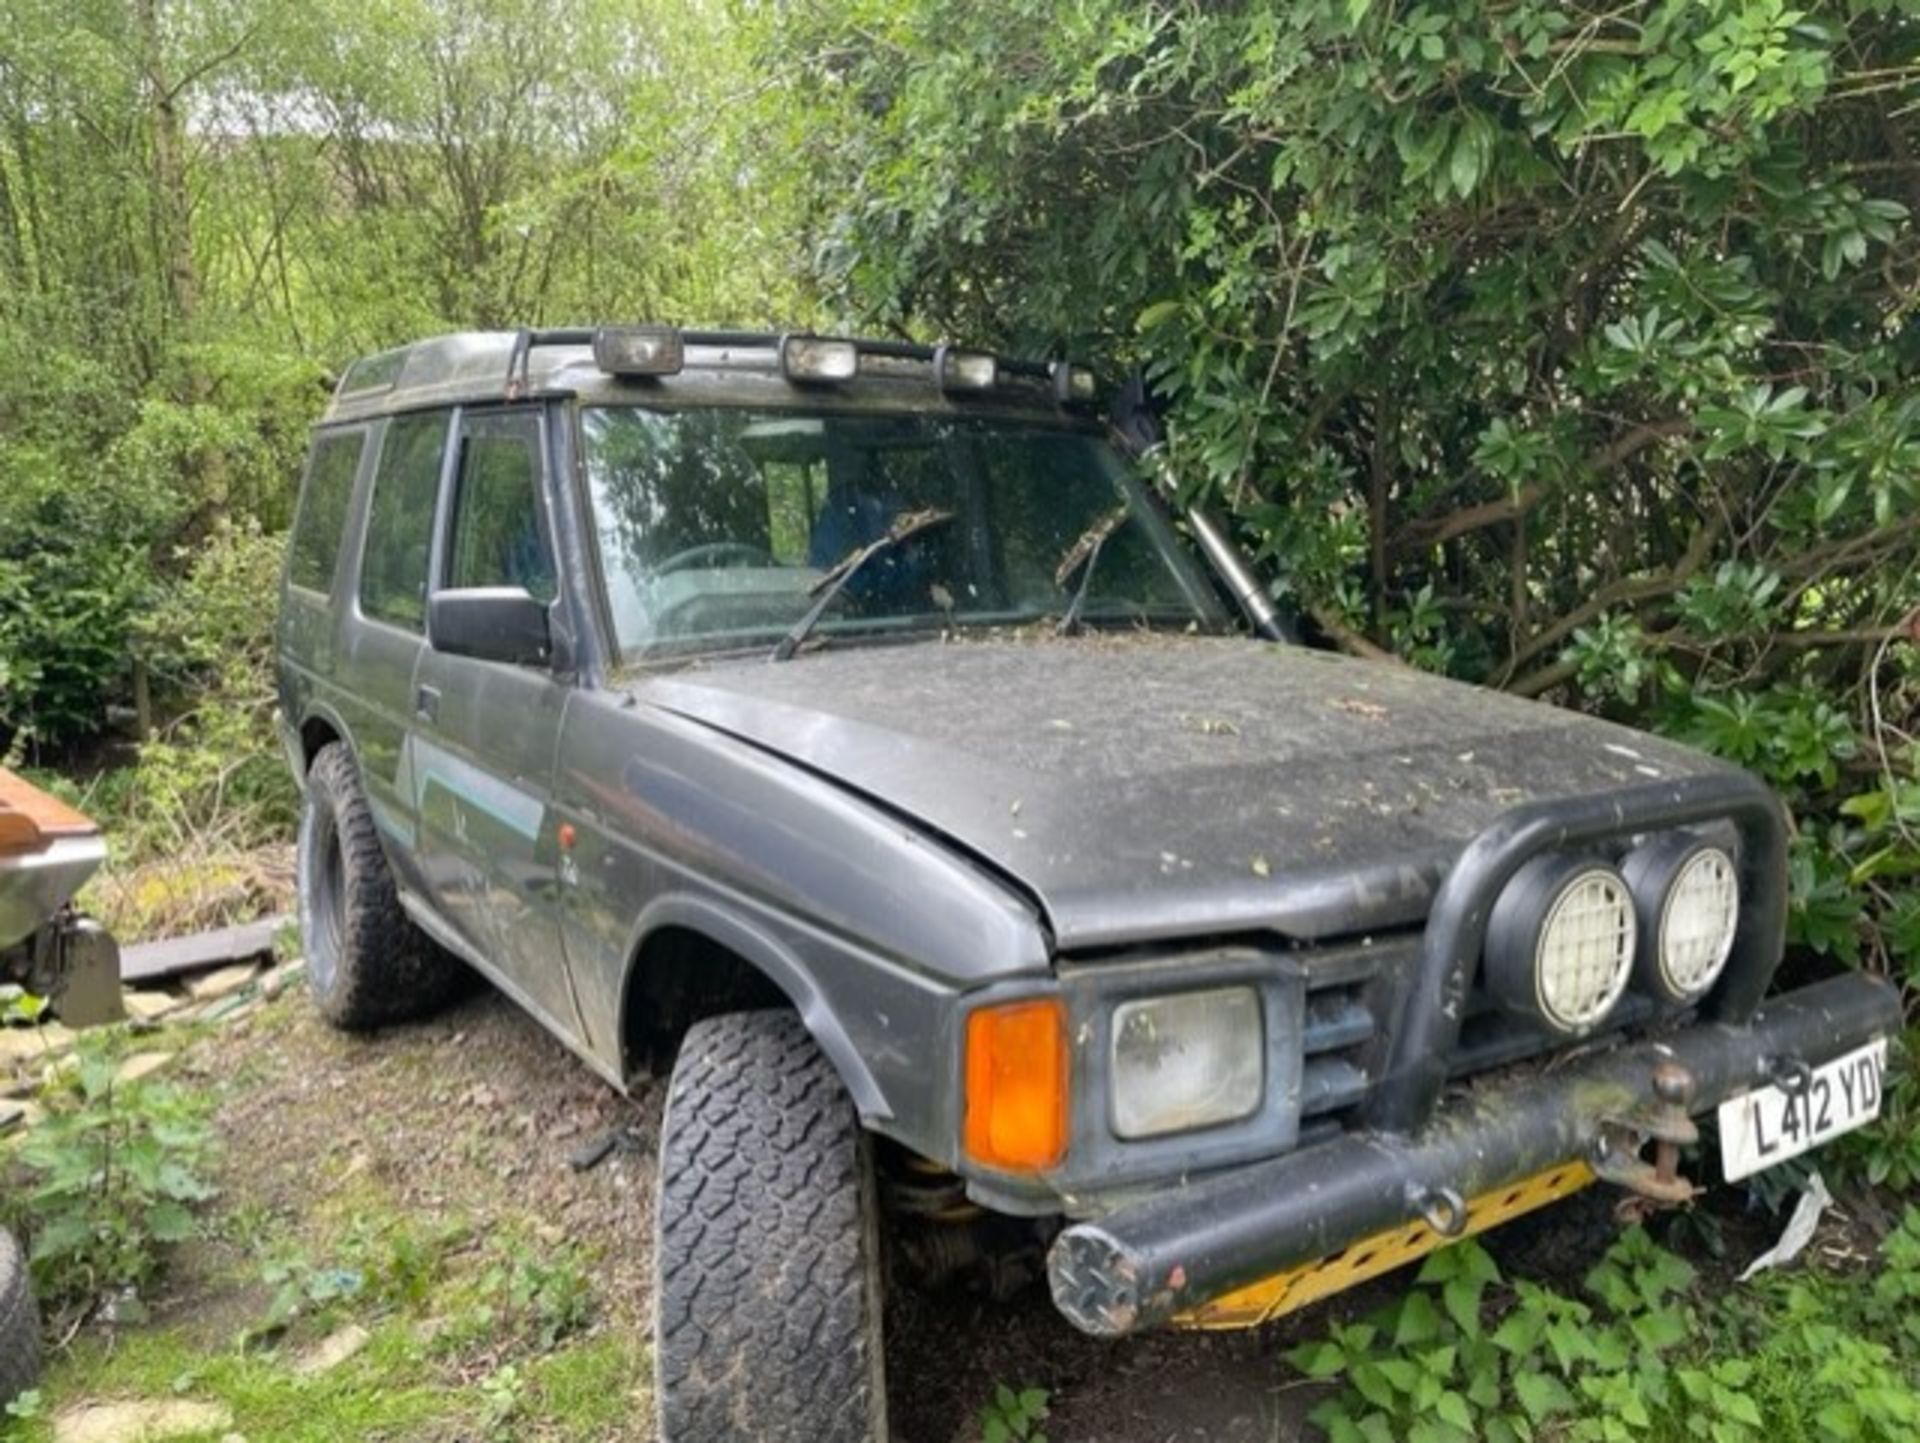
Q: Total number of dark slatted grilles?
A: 1